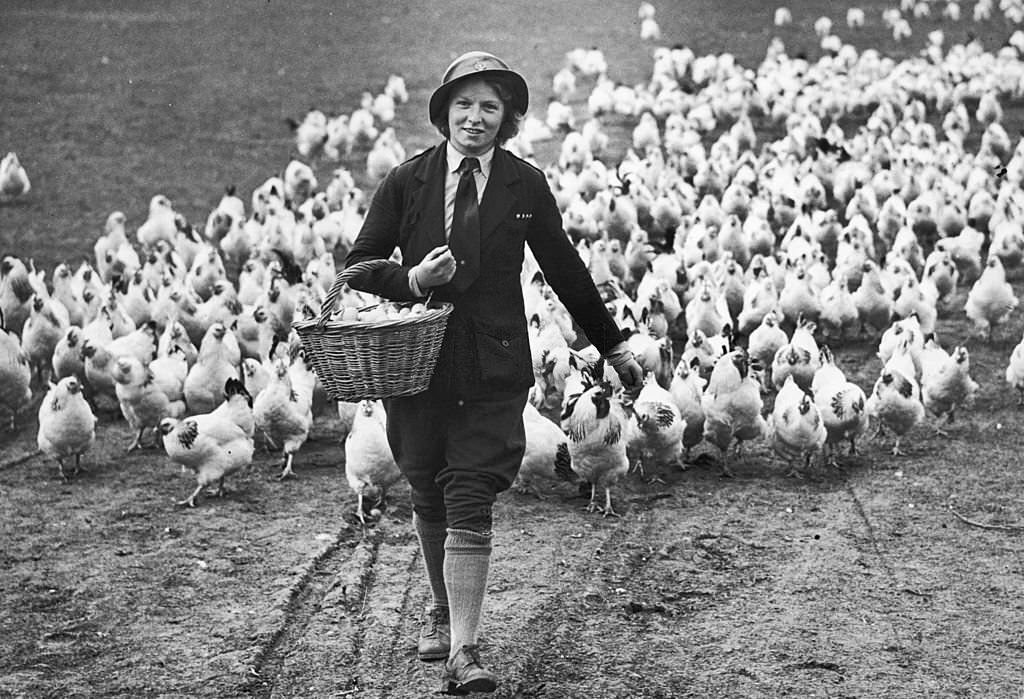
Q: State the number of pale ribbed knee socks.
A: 2